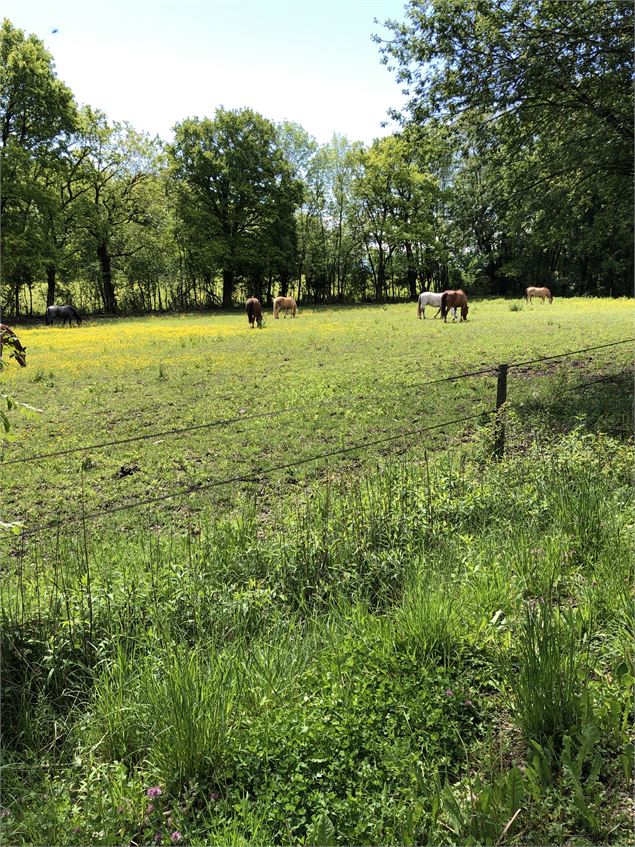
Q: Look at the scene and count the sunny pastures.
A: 1